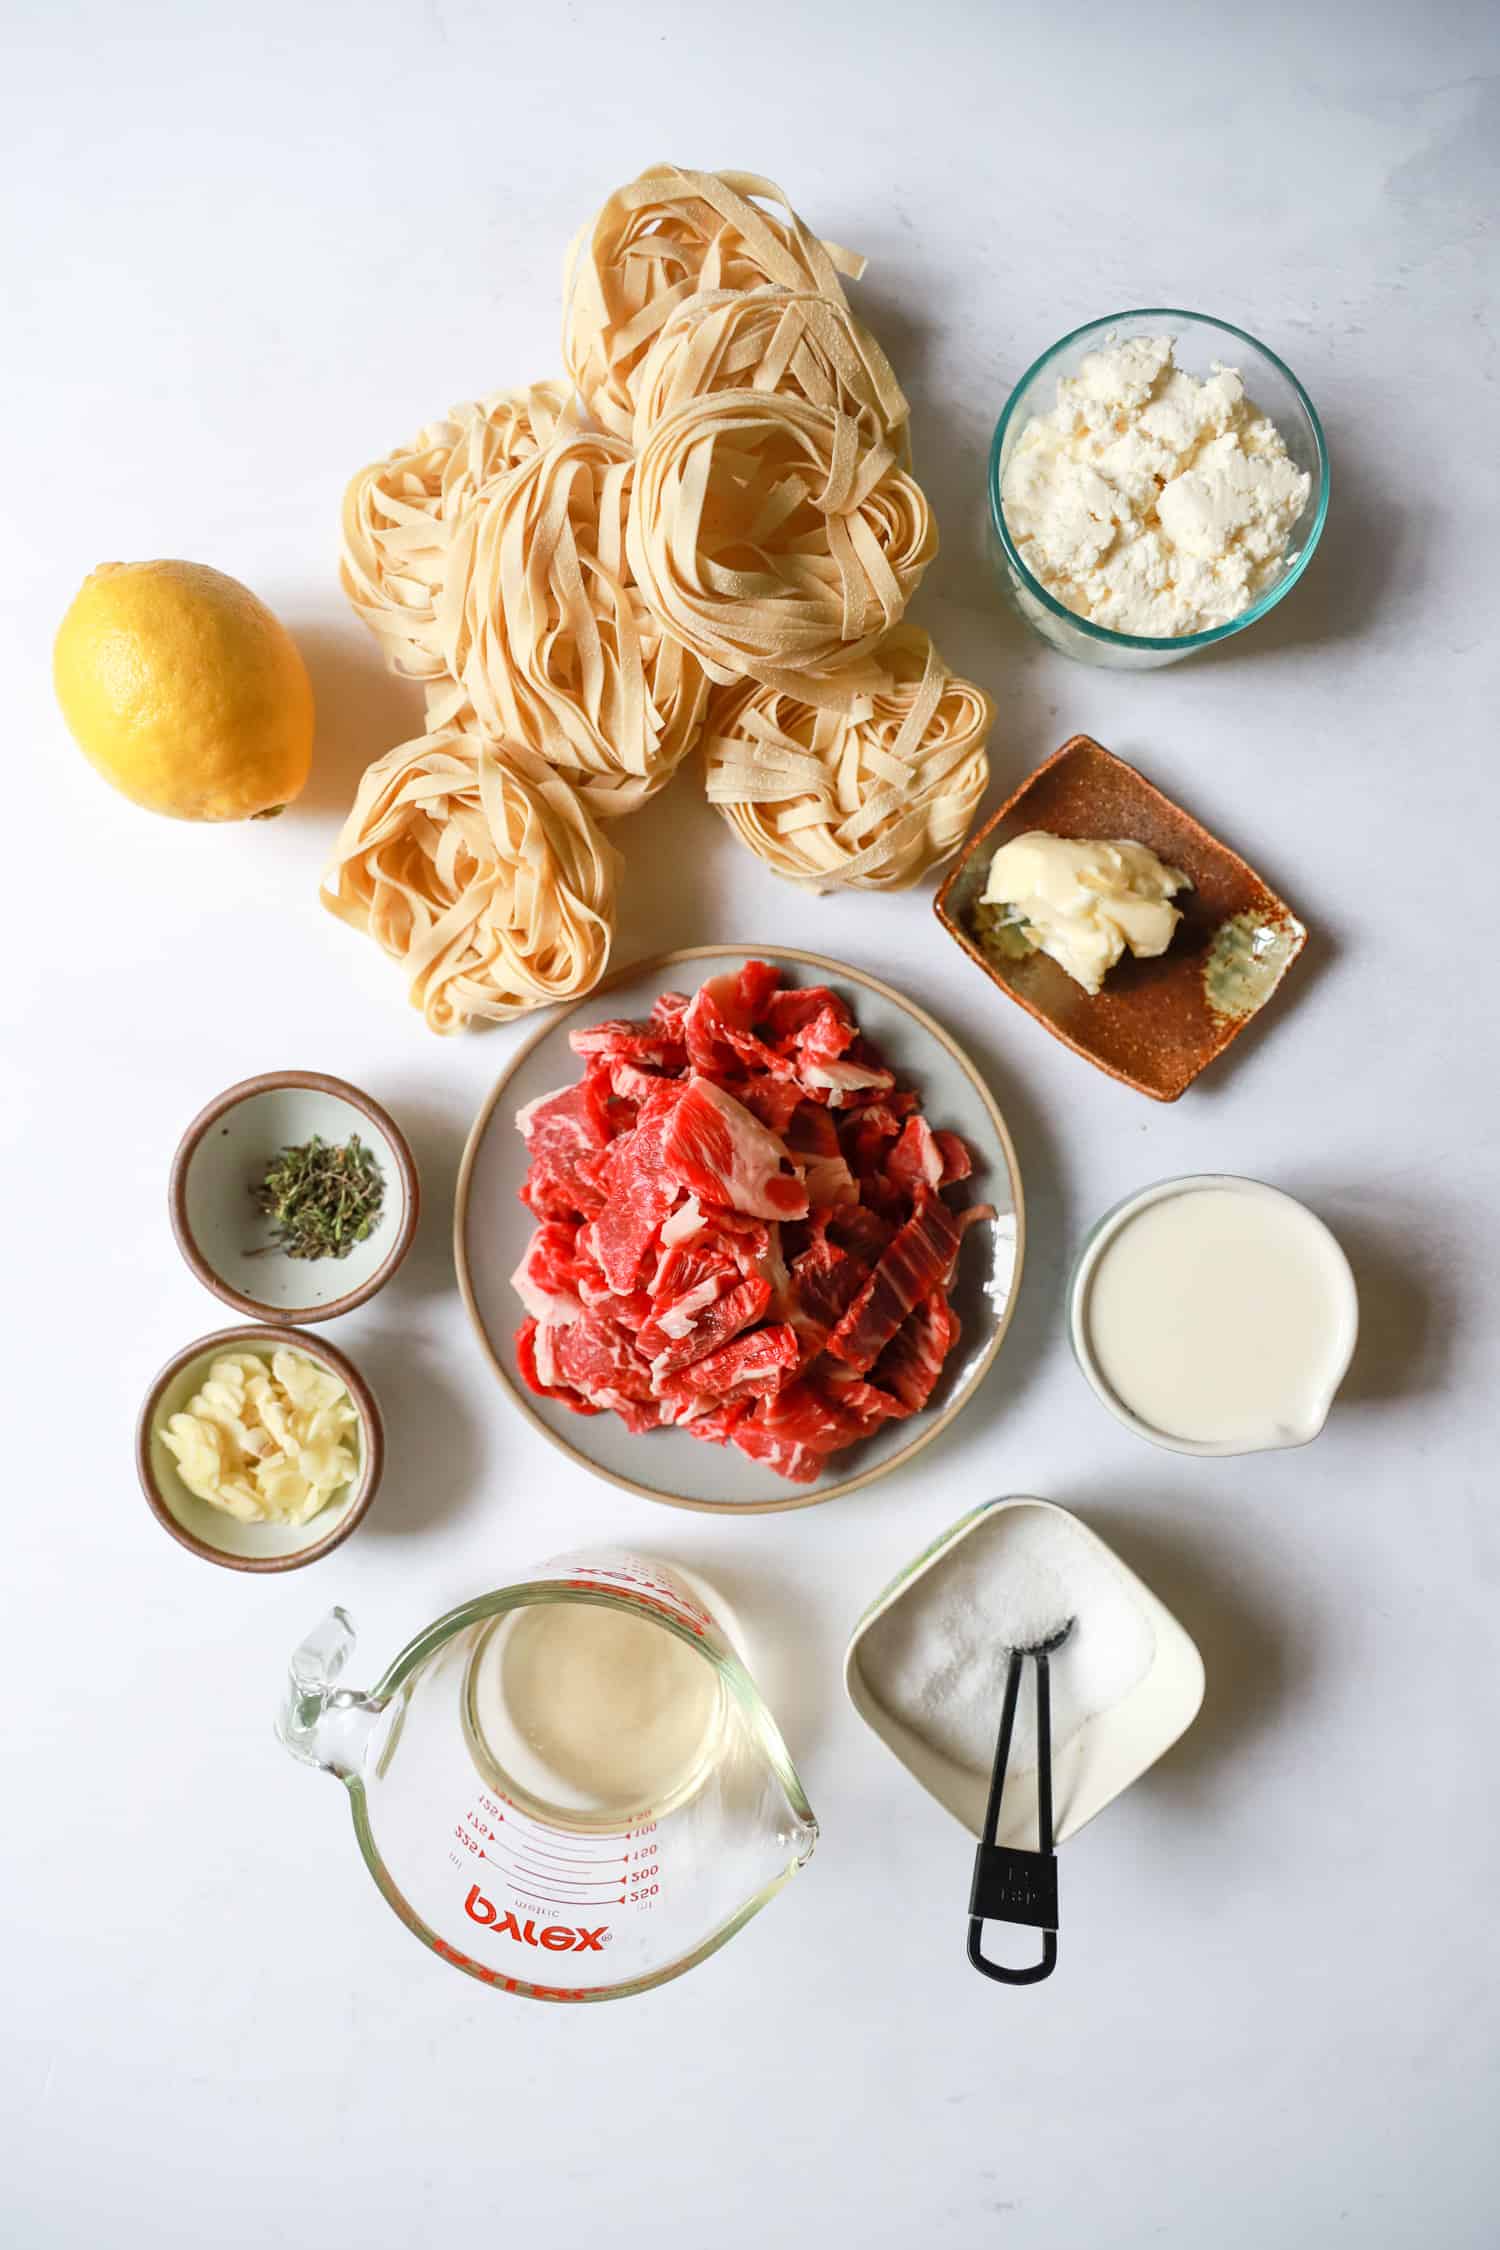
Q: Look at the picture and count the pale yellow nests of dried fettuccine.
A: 7